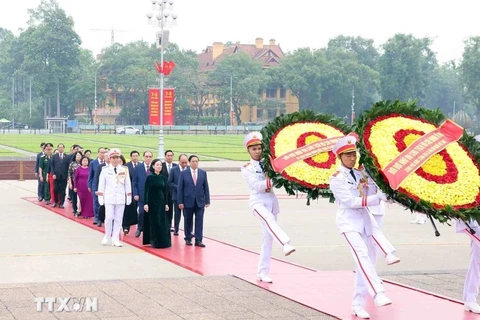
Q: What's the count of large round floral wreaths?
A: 2